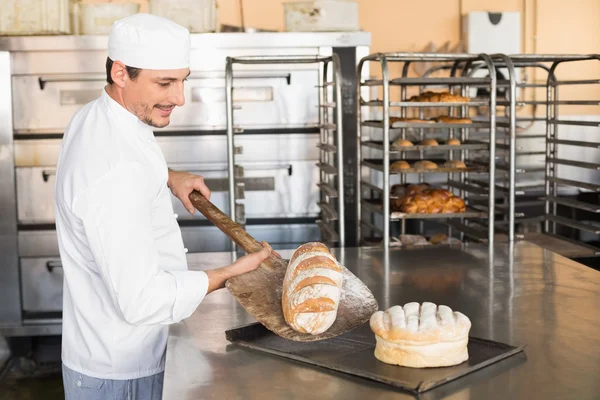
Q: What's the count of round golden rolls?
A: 6